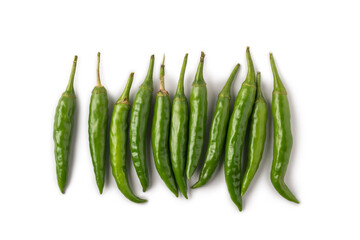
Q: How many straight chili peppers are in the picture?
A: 2